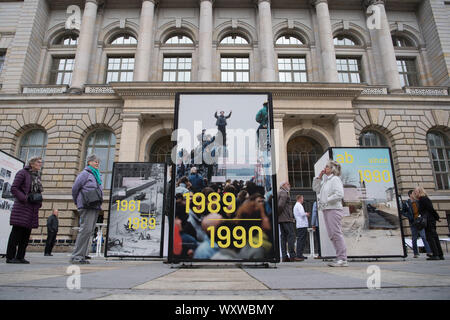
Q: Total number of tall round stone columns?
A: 6